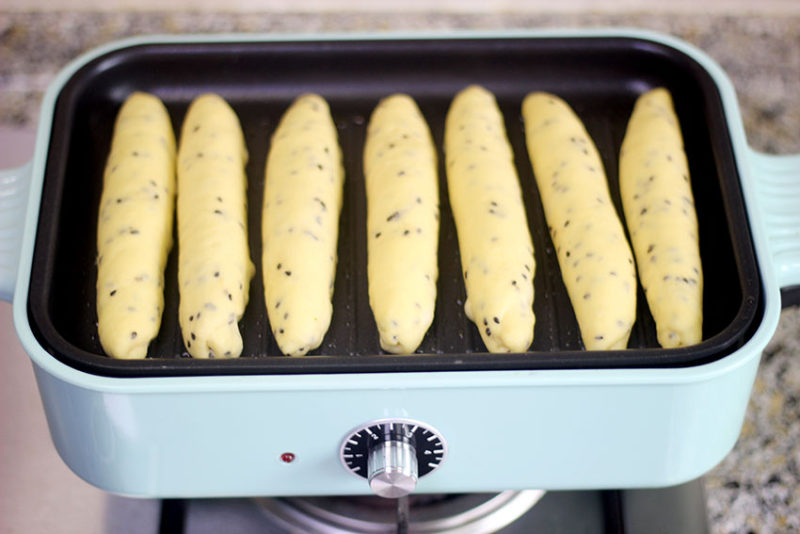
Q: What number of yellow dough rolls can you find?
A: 7